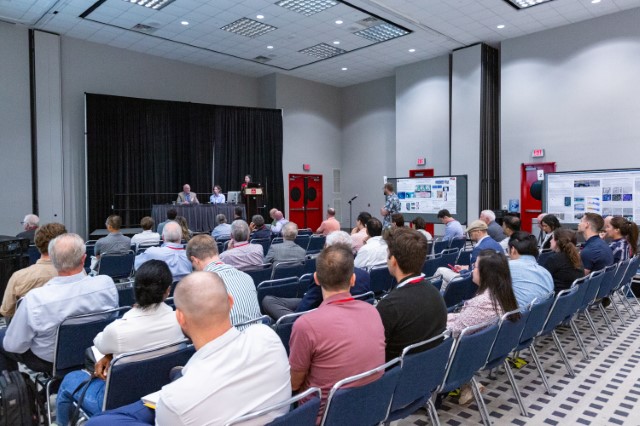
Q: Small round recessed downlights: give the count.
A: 9